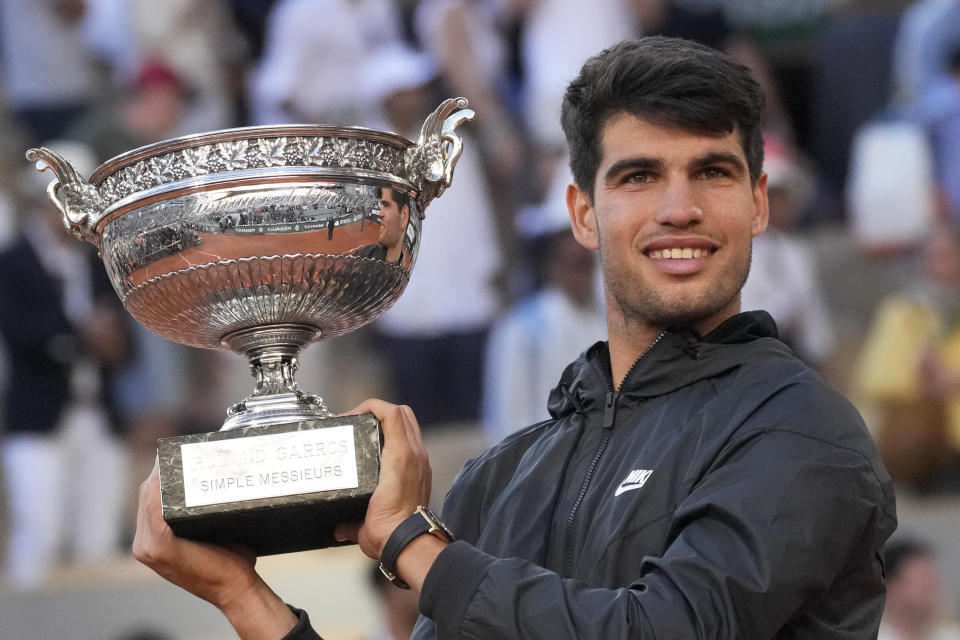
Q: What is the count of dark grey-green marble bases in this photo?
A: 1